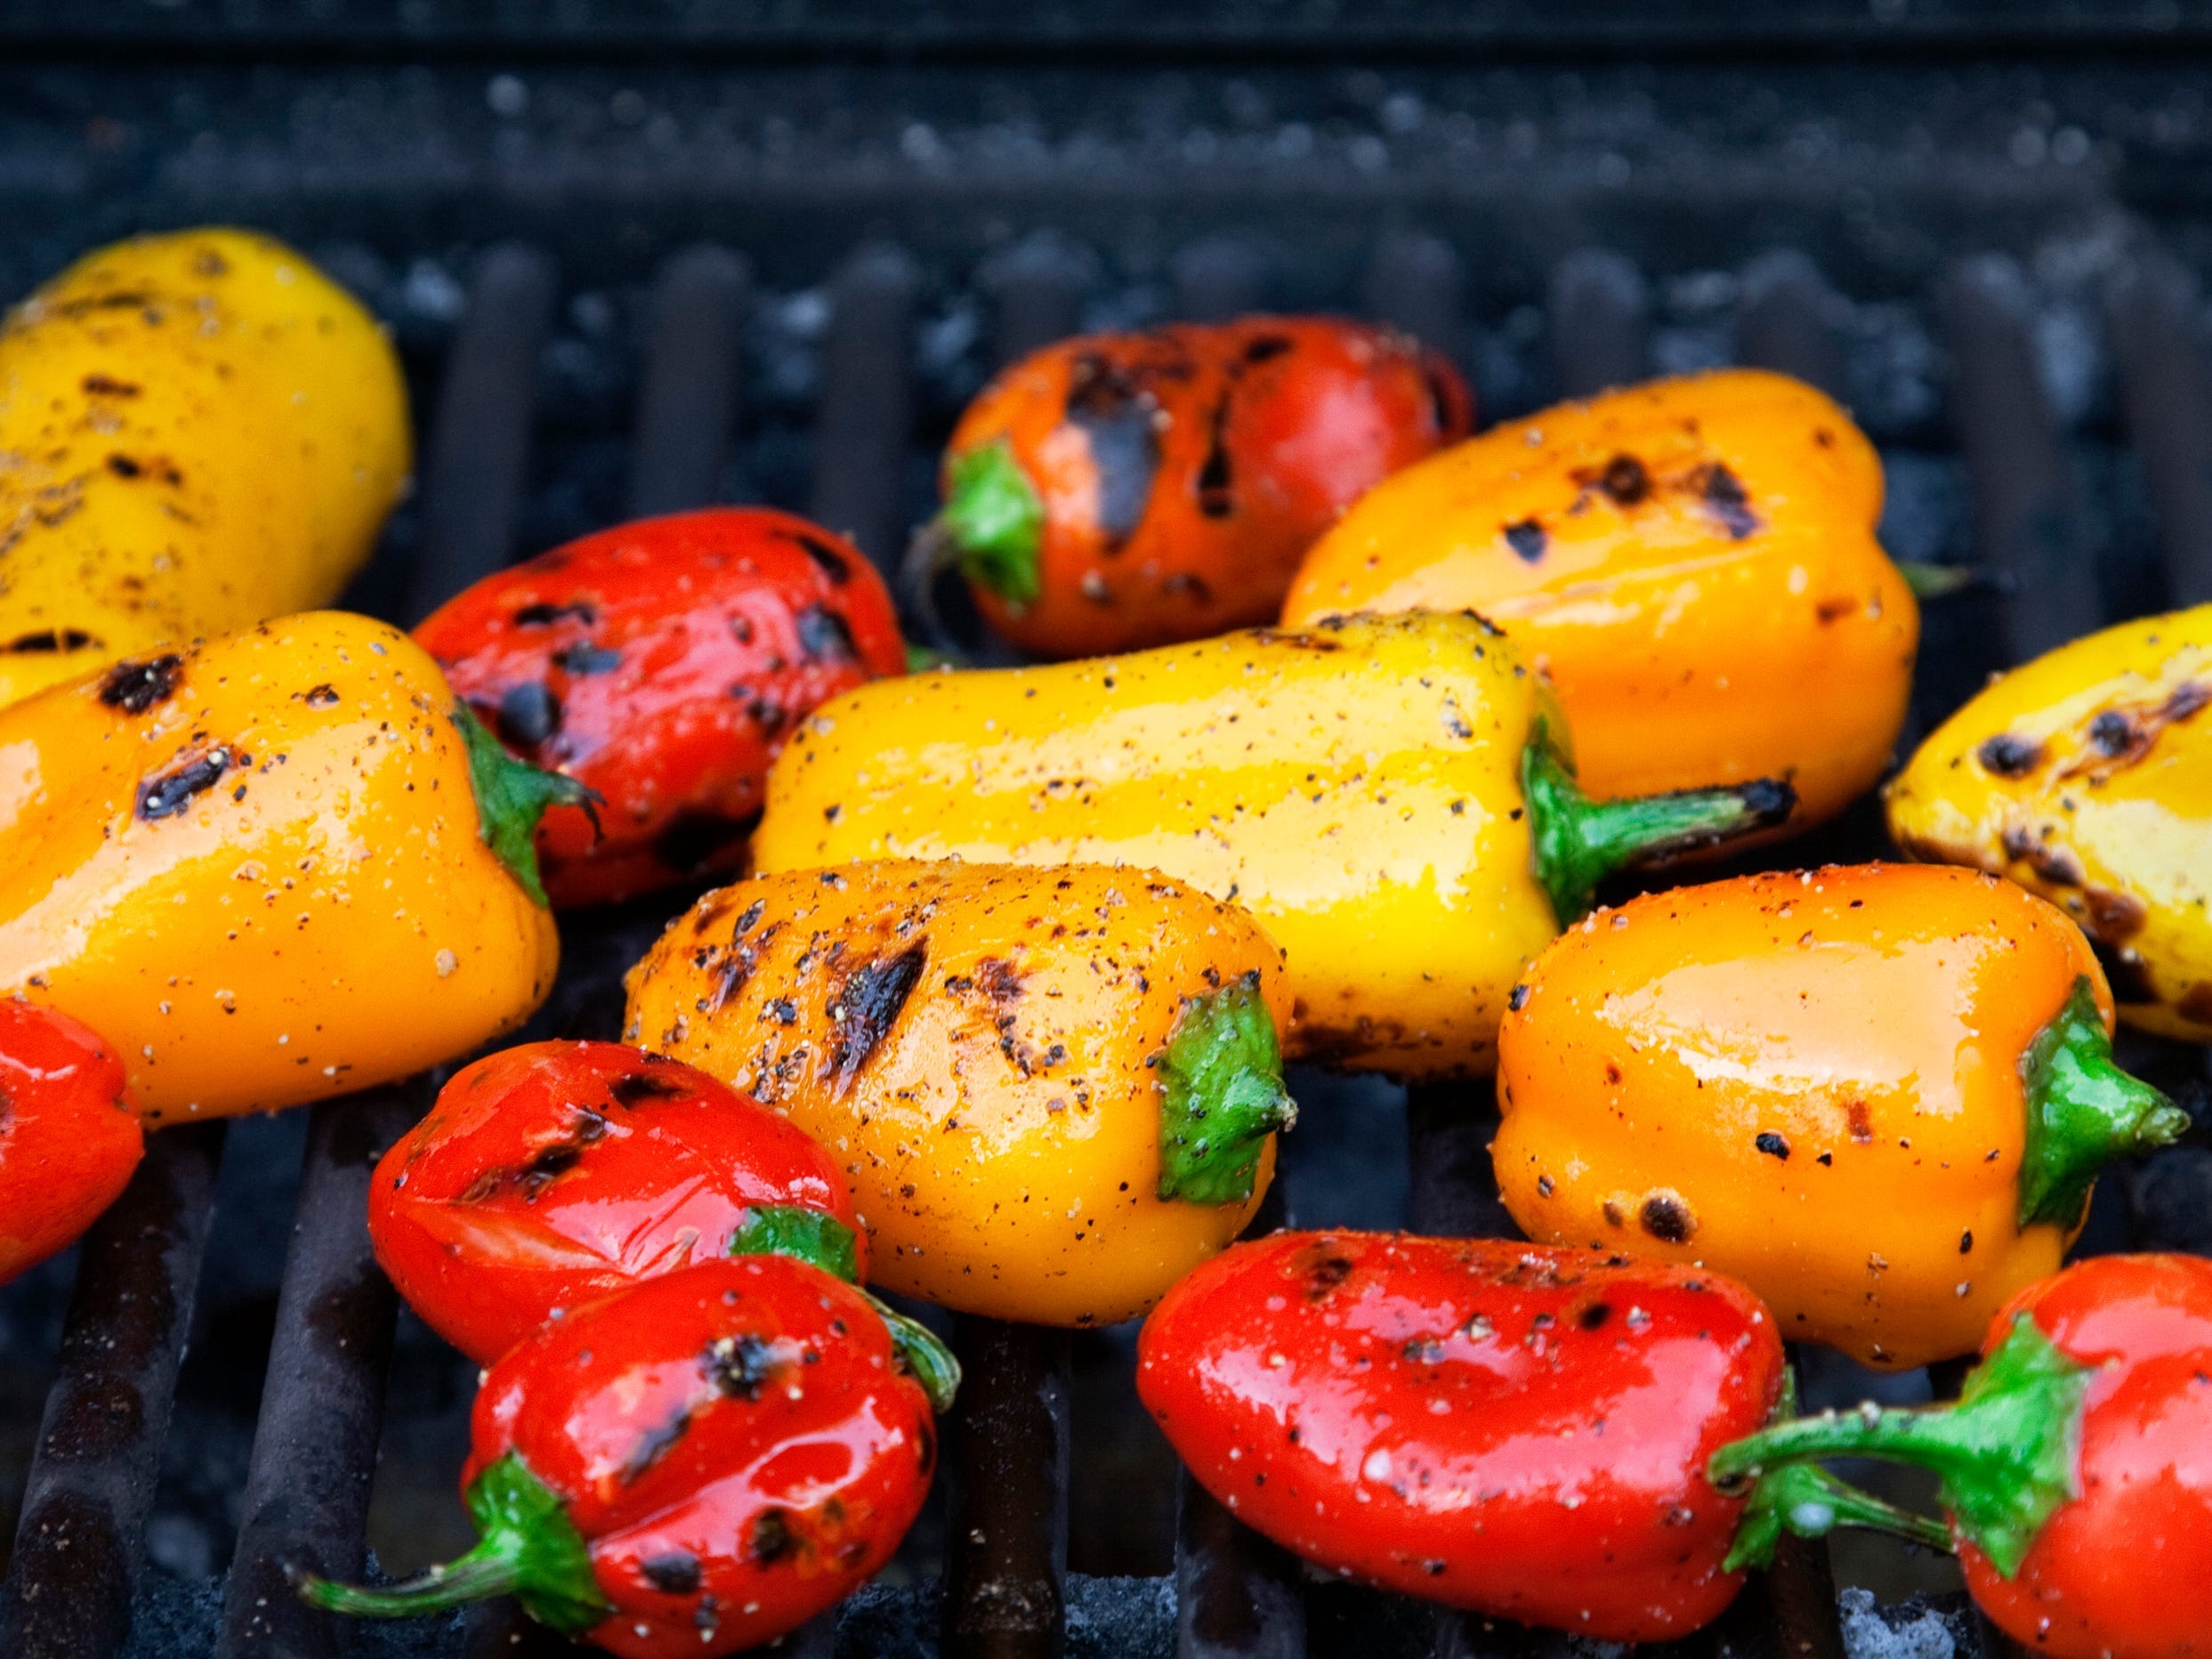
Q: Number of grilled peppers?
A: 14